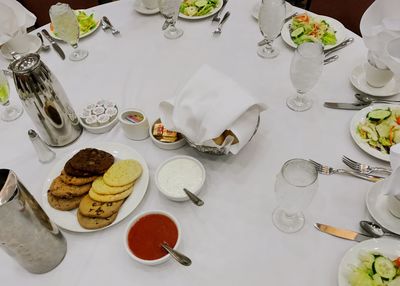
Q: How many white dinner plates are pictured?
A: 6